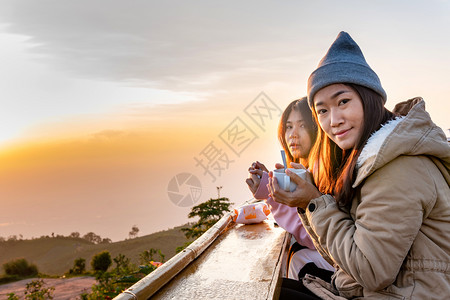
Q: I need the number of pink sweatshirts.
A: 1